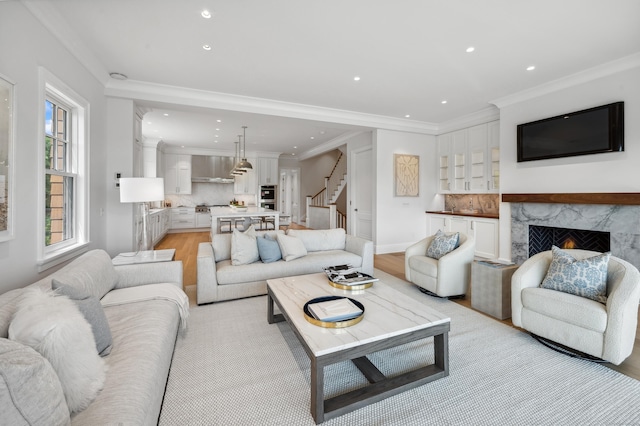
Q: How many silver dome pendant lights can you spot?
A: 3